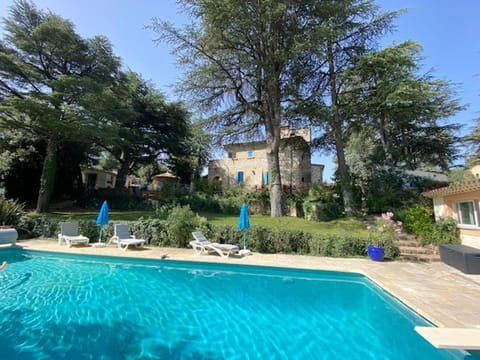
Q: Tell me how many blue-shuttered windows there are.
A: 4